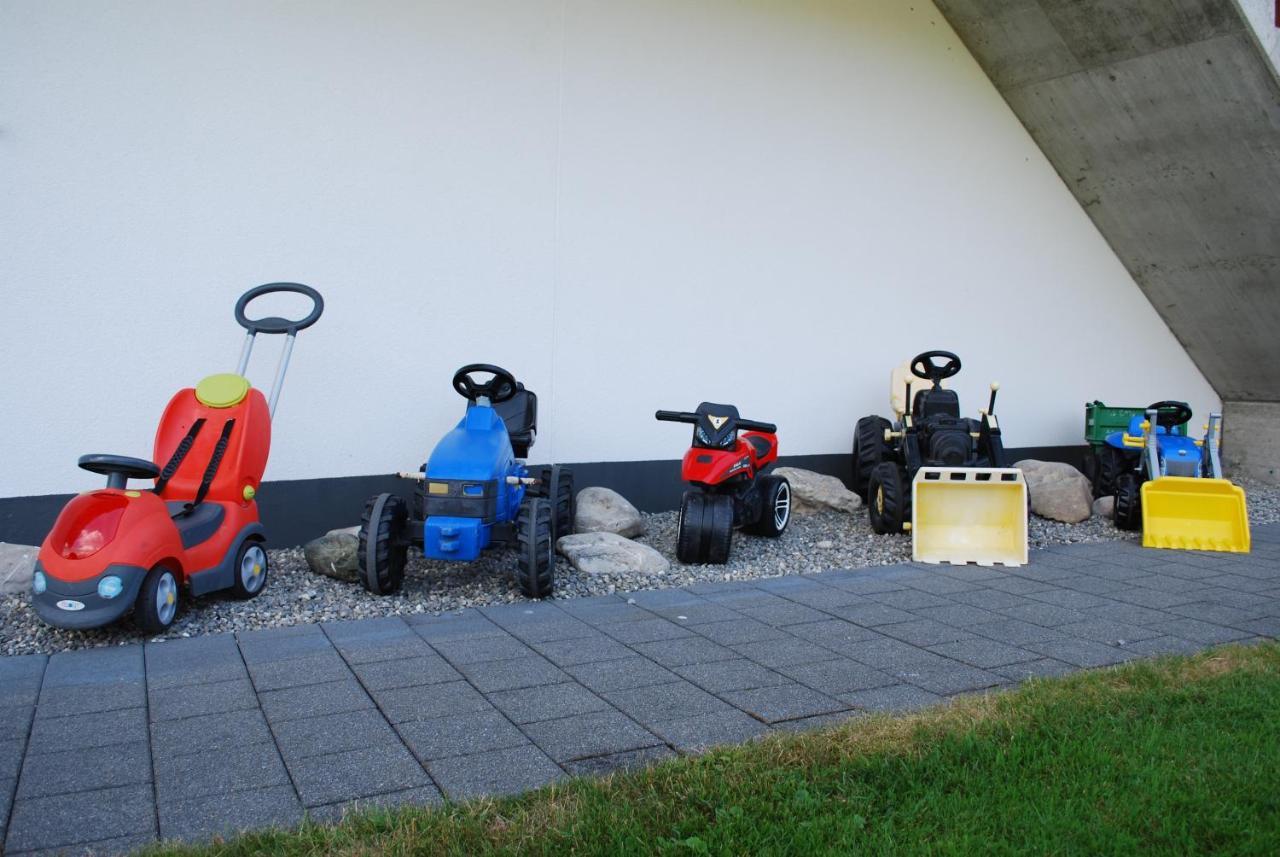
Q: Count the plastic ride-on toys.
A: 5